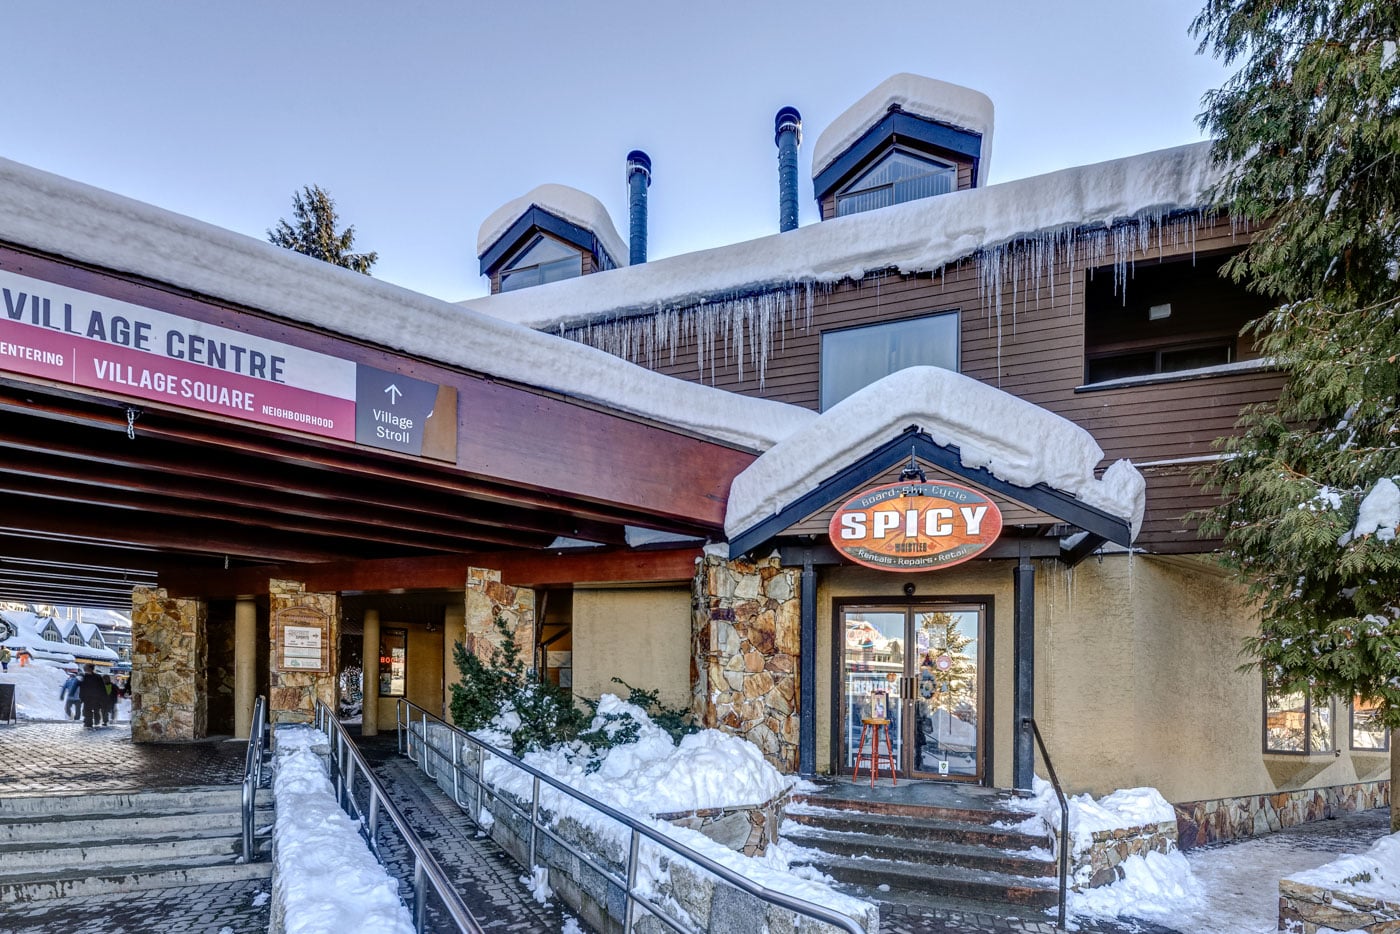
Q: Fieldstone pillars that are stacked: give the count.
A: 4